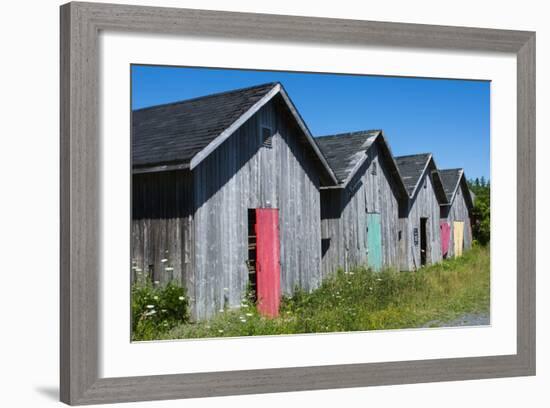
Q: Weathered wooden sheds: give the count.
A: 4